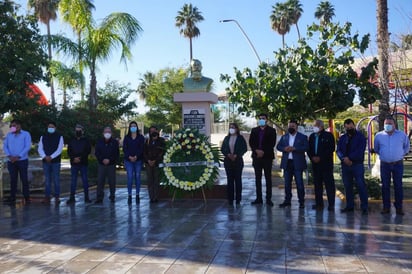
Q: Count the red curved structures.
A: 1